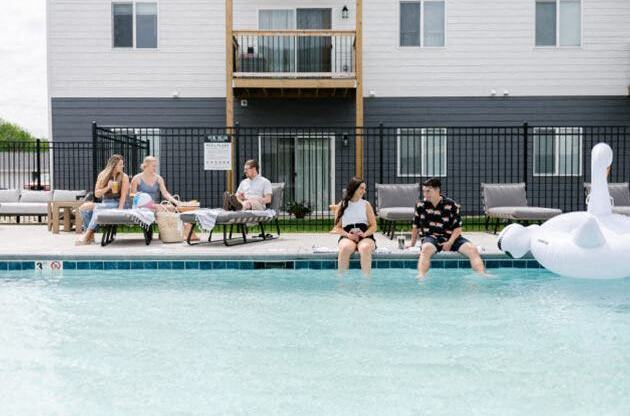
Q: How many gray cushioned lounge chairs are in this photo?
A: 5